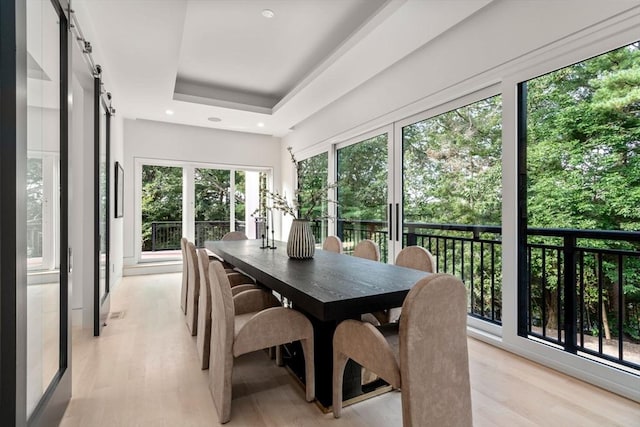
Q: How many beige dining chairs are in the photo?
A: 9